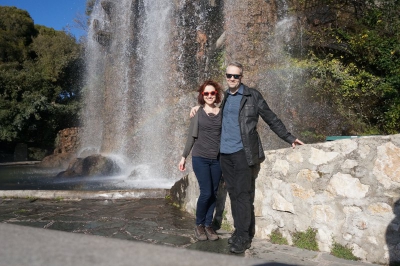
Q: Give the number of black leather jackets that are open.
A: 1